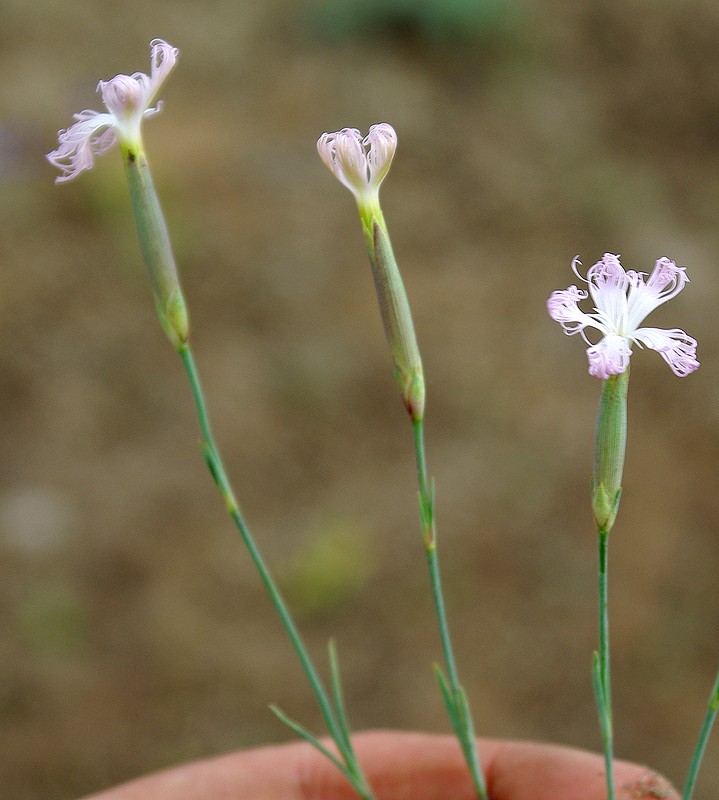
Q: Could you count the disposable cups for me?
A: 0